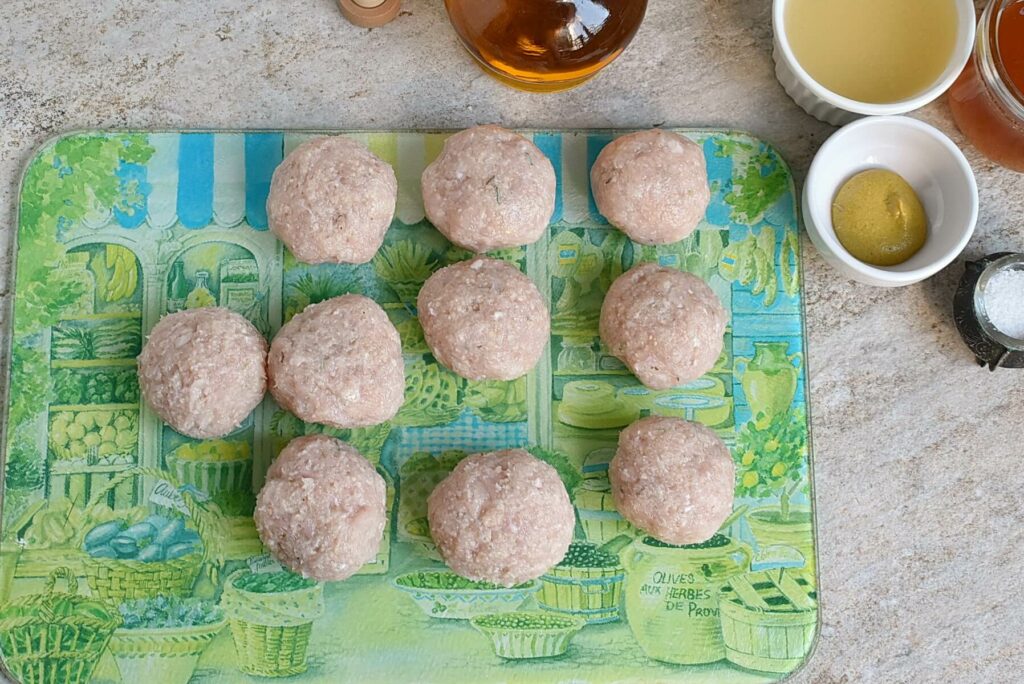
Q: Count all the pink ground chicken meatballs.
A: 10